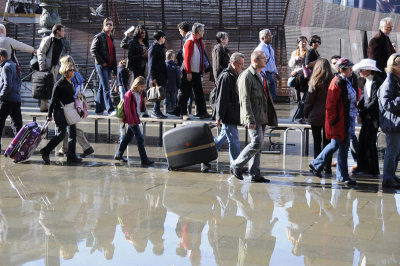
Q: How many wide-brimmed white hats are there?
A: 1